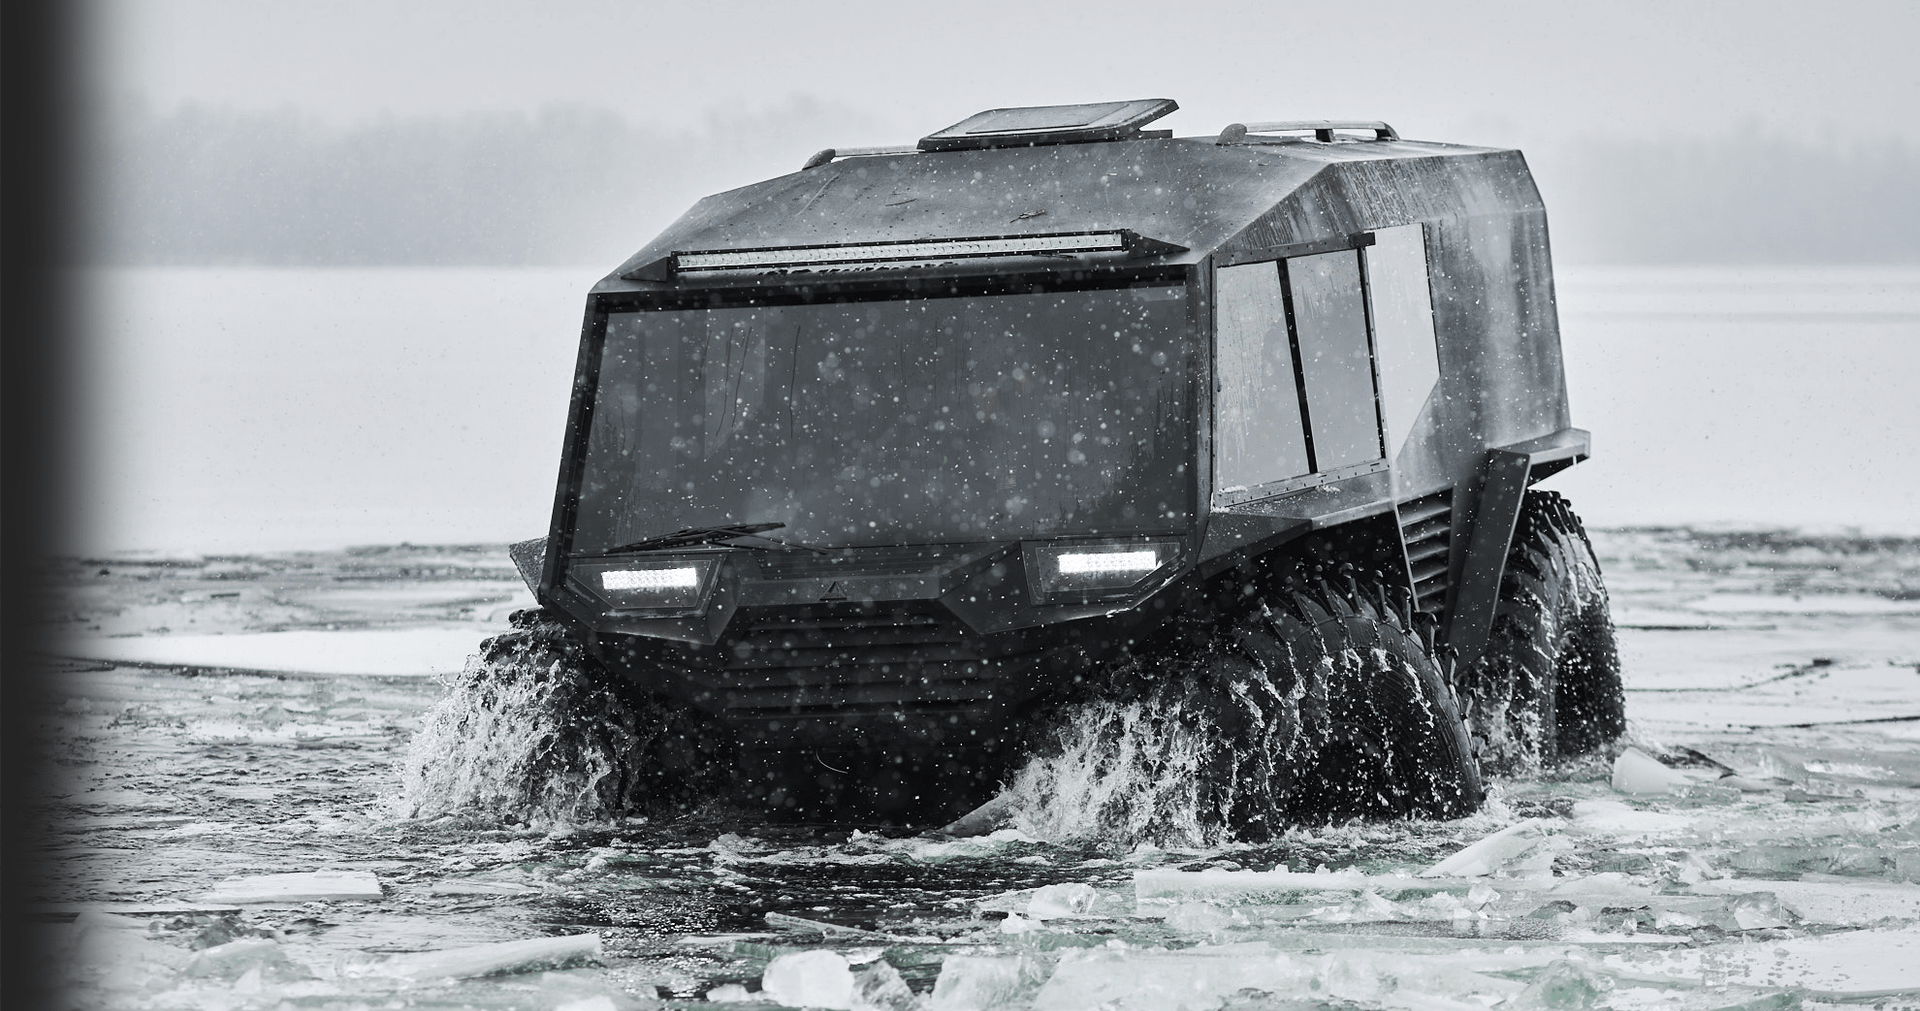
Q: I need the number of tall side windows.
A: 3